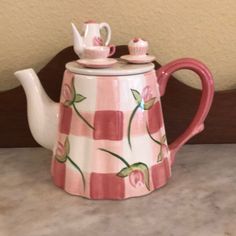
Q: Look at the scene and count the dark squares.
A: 6